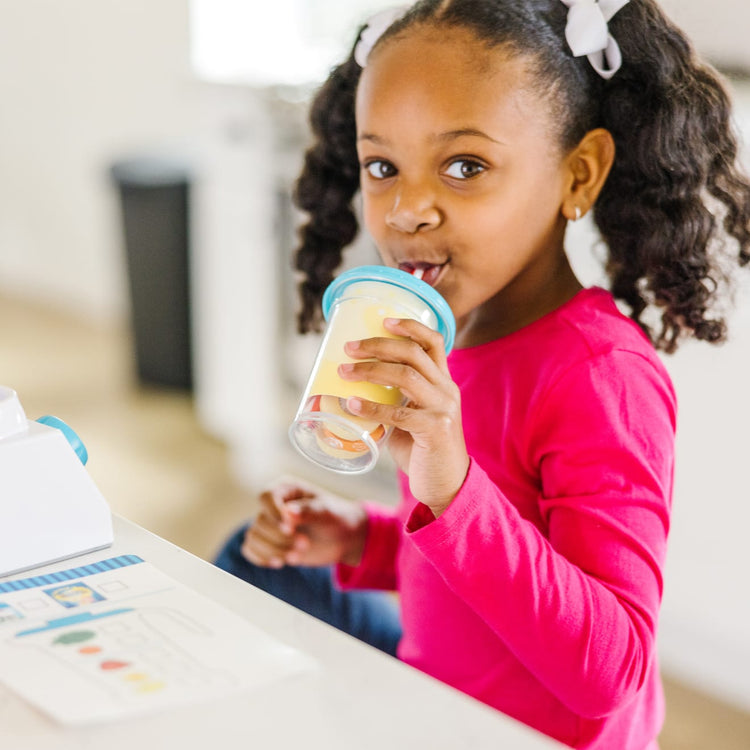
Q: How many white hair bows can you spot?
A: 2